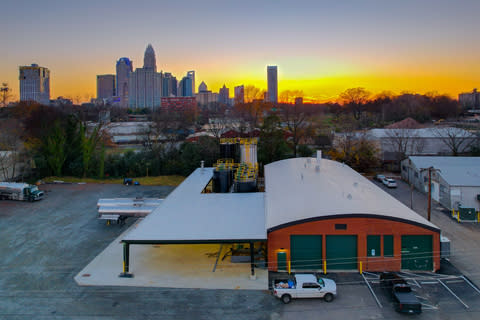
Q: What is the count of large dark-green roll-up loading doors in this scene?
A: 3